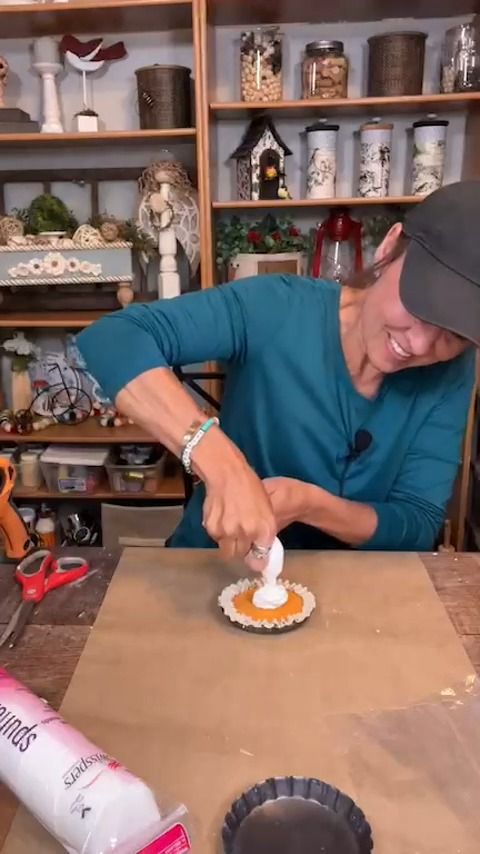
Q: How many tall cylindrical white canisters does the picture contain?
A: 3